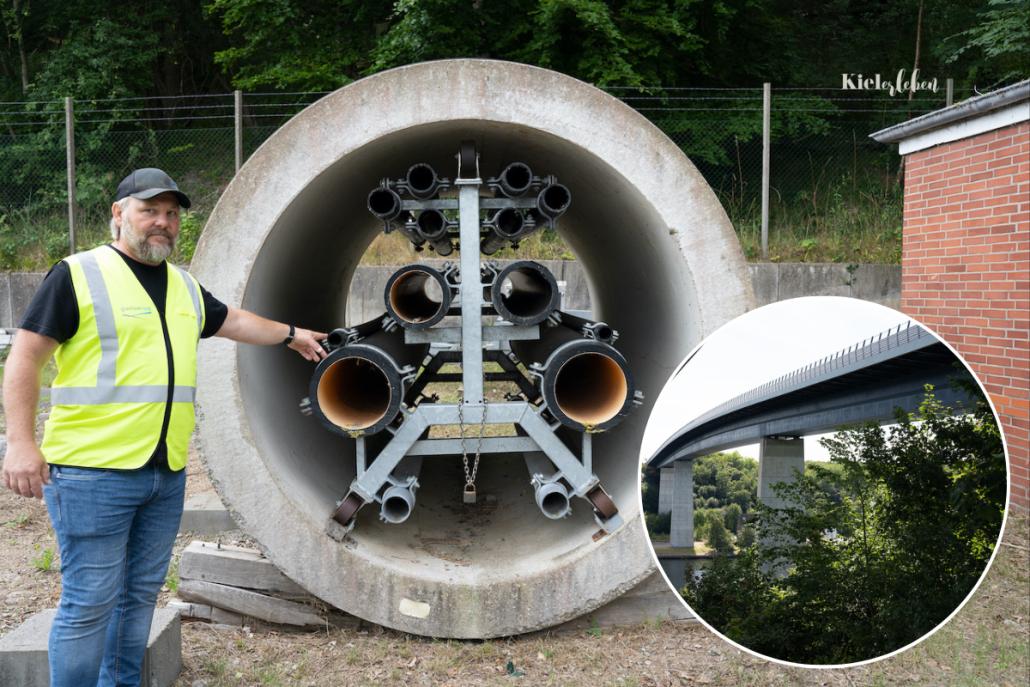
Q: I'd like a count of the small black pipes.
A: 8